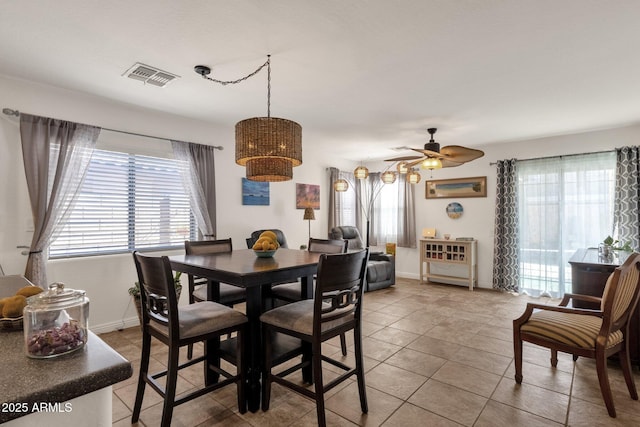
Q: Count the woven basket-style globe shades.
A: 5